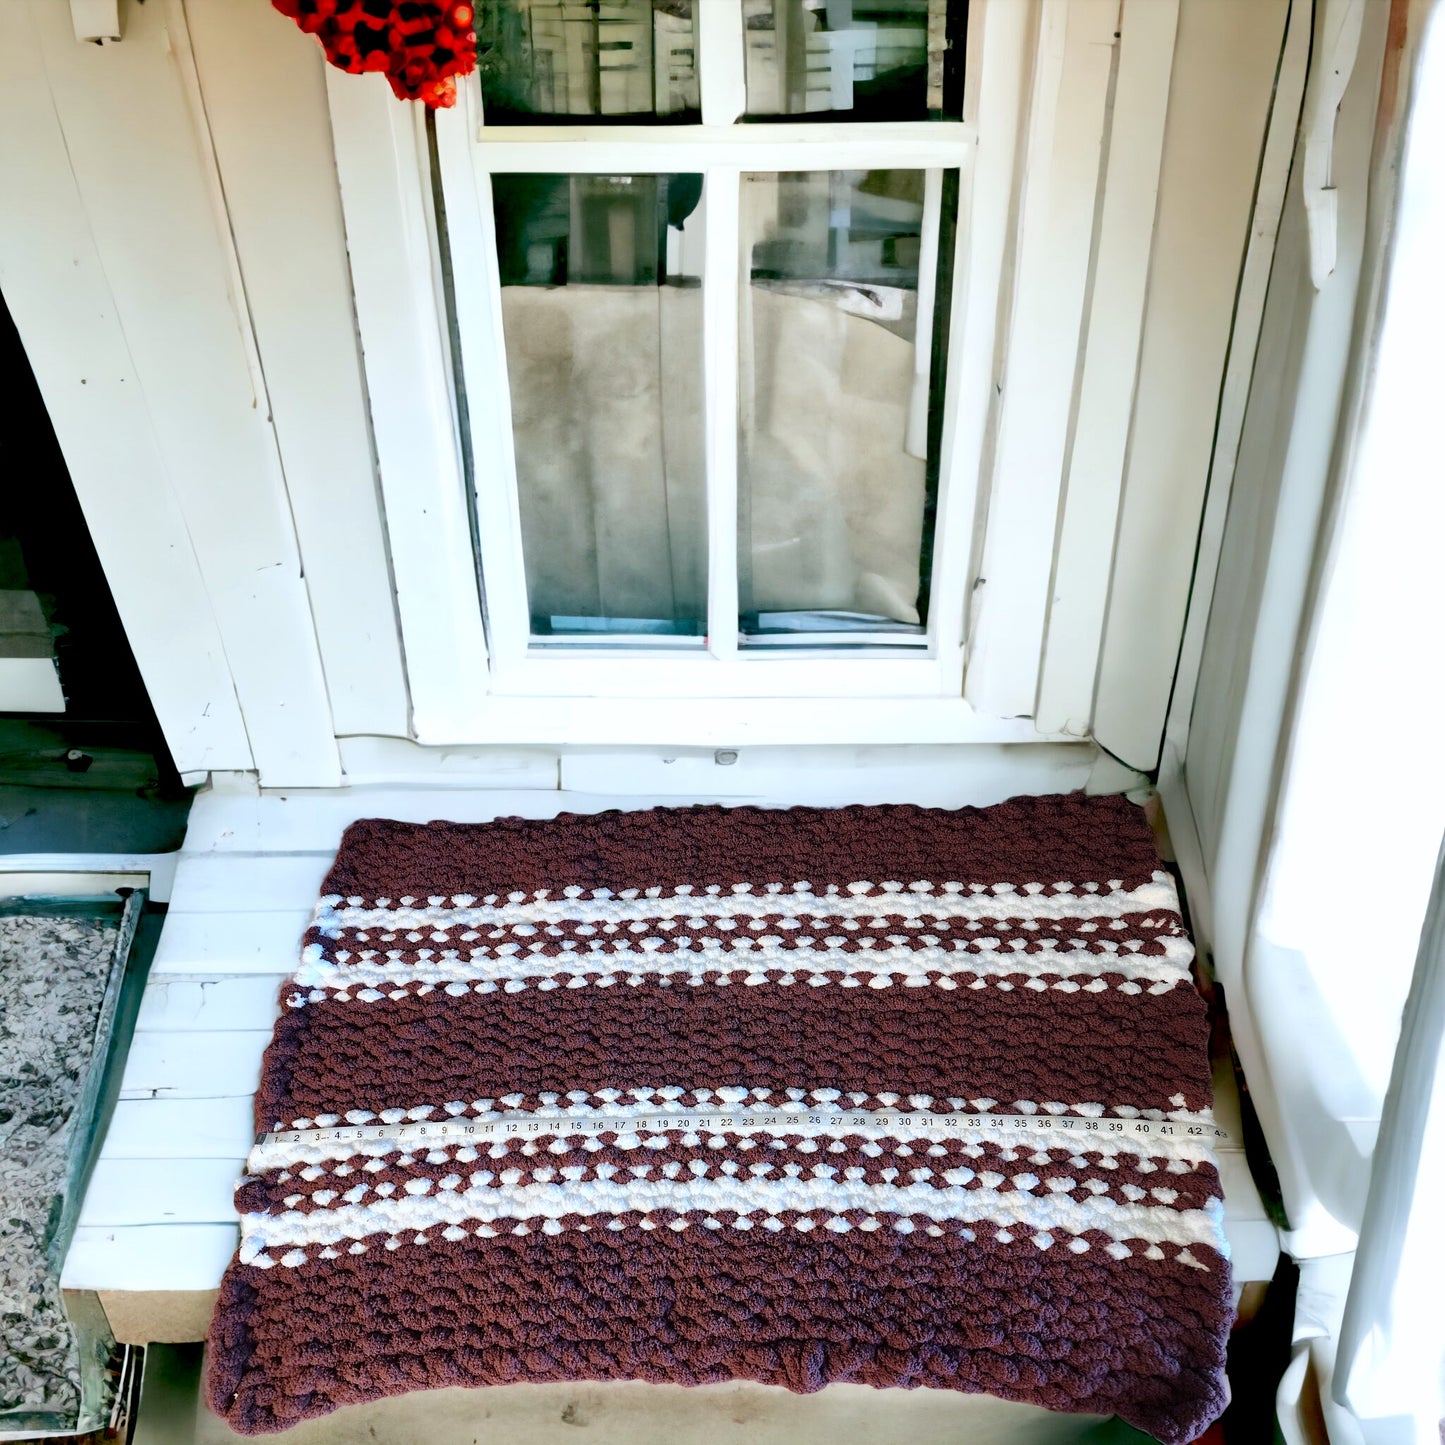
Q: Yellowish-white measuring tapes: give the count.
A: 1